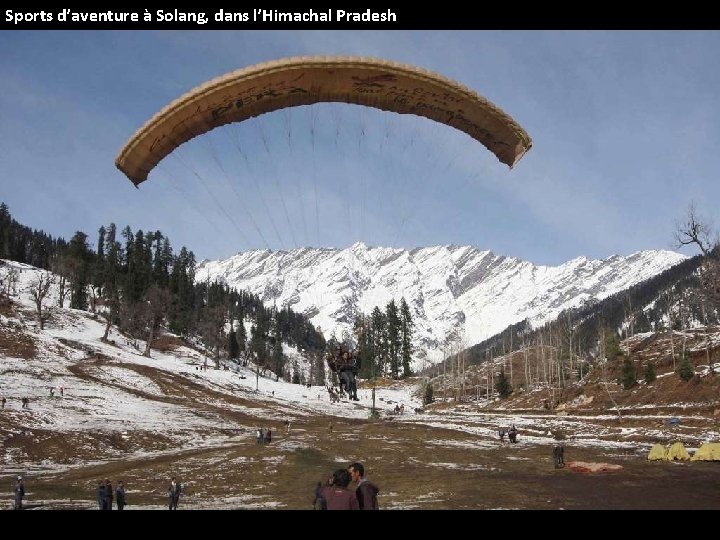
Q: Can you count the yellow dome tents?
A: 3